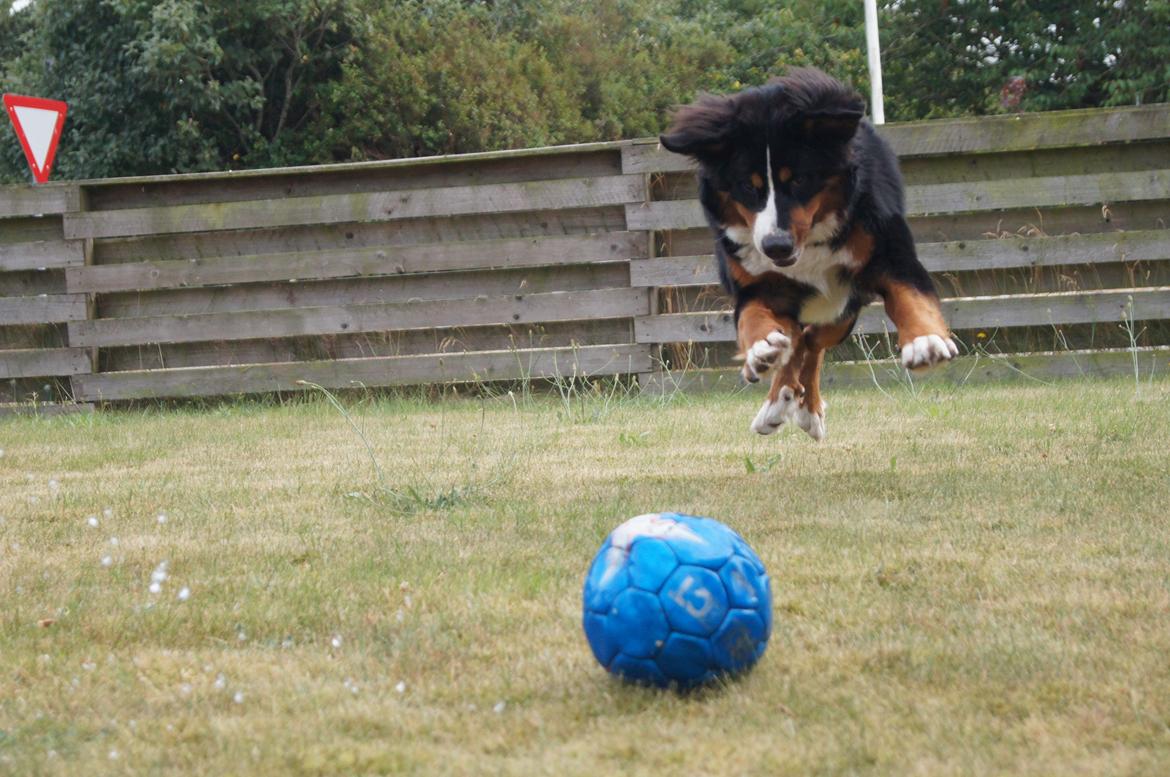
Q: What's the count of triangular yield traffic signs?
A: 1